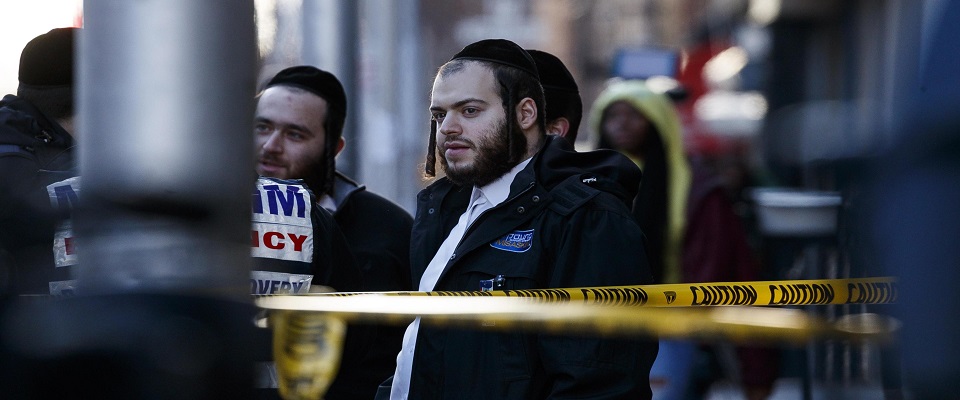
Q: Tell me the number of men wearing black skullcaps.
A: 4